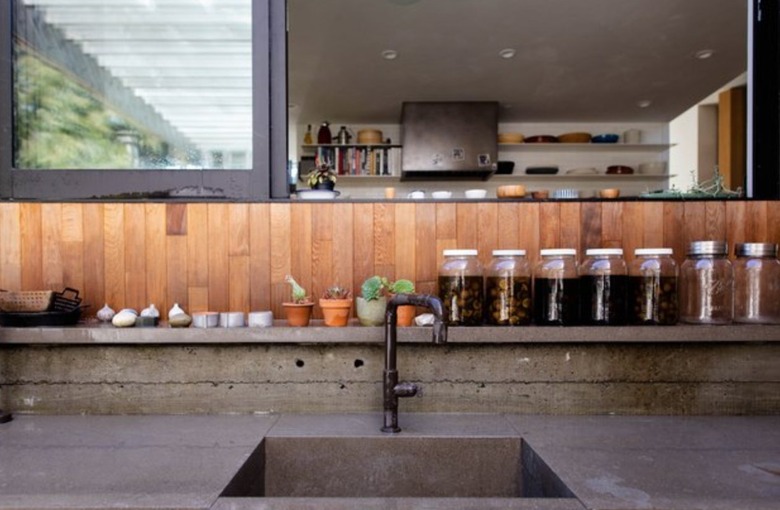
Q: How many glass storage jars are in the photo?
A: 7